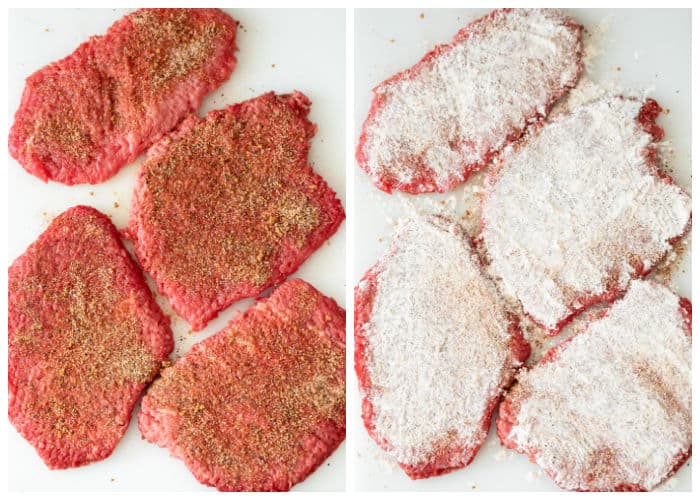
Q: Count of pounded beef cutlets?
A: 8